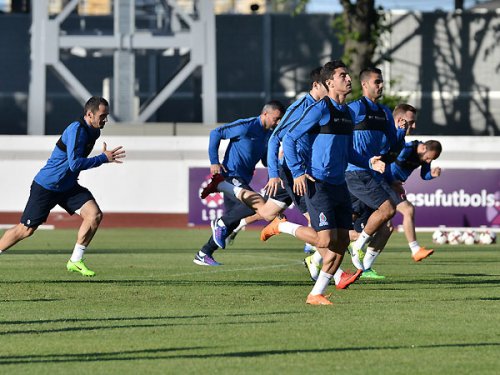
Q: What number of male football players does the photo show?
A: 7